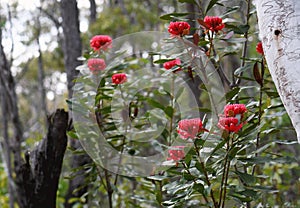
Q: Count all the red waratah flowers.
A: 11